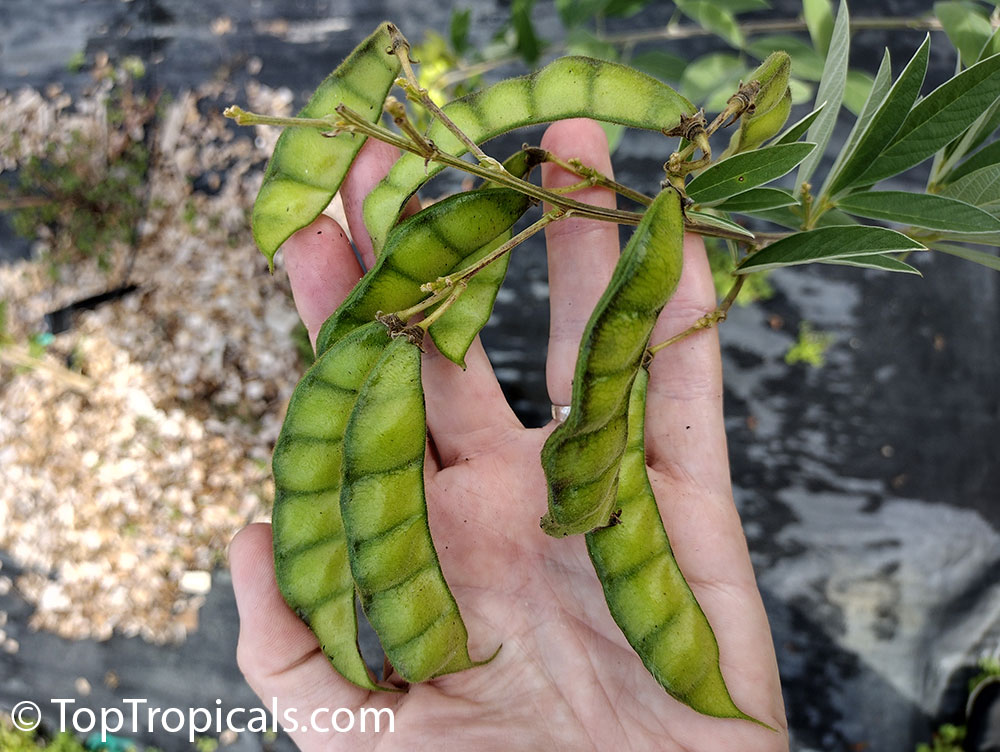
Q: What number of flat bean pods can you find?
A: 9